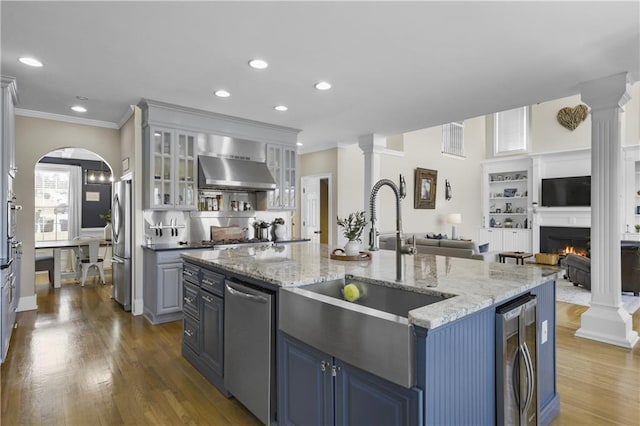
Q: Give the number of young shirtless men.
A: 0